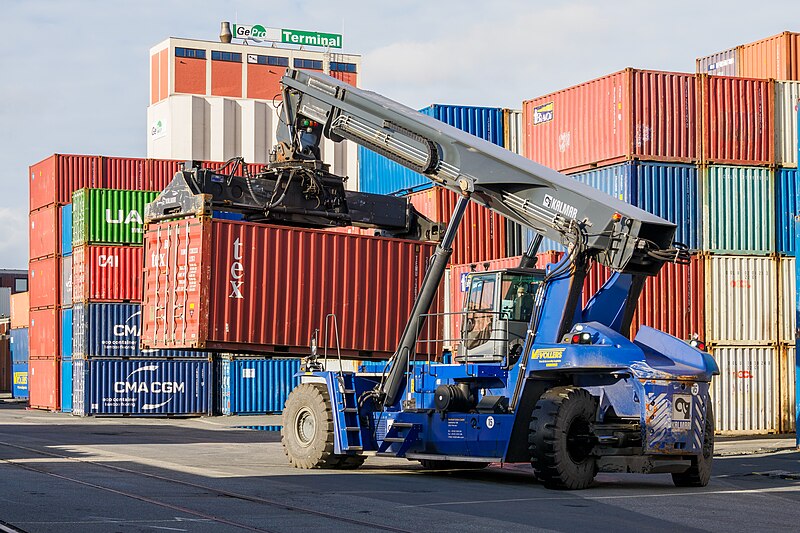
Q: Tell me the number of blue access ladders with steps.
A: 2